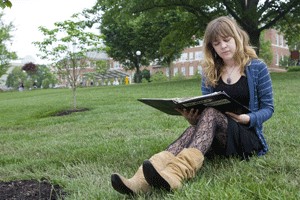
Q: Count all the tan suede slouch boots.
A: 2